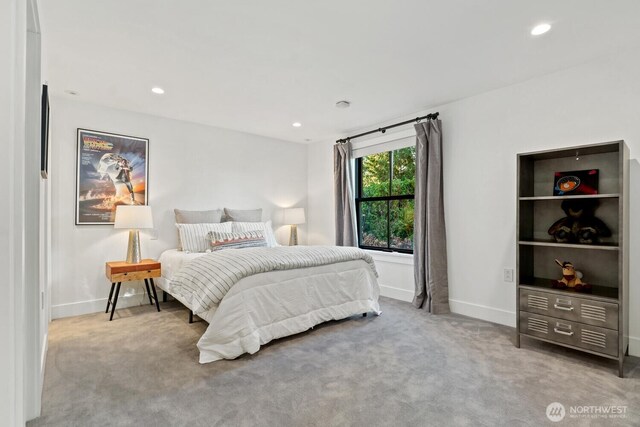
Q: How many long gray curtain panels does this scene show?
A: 2